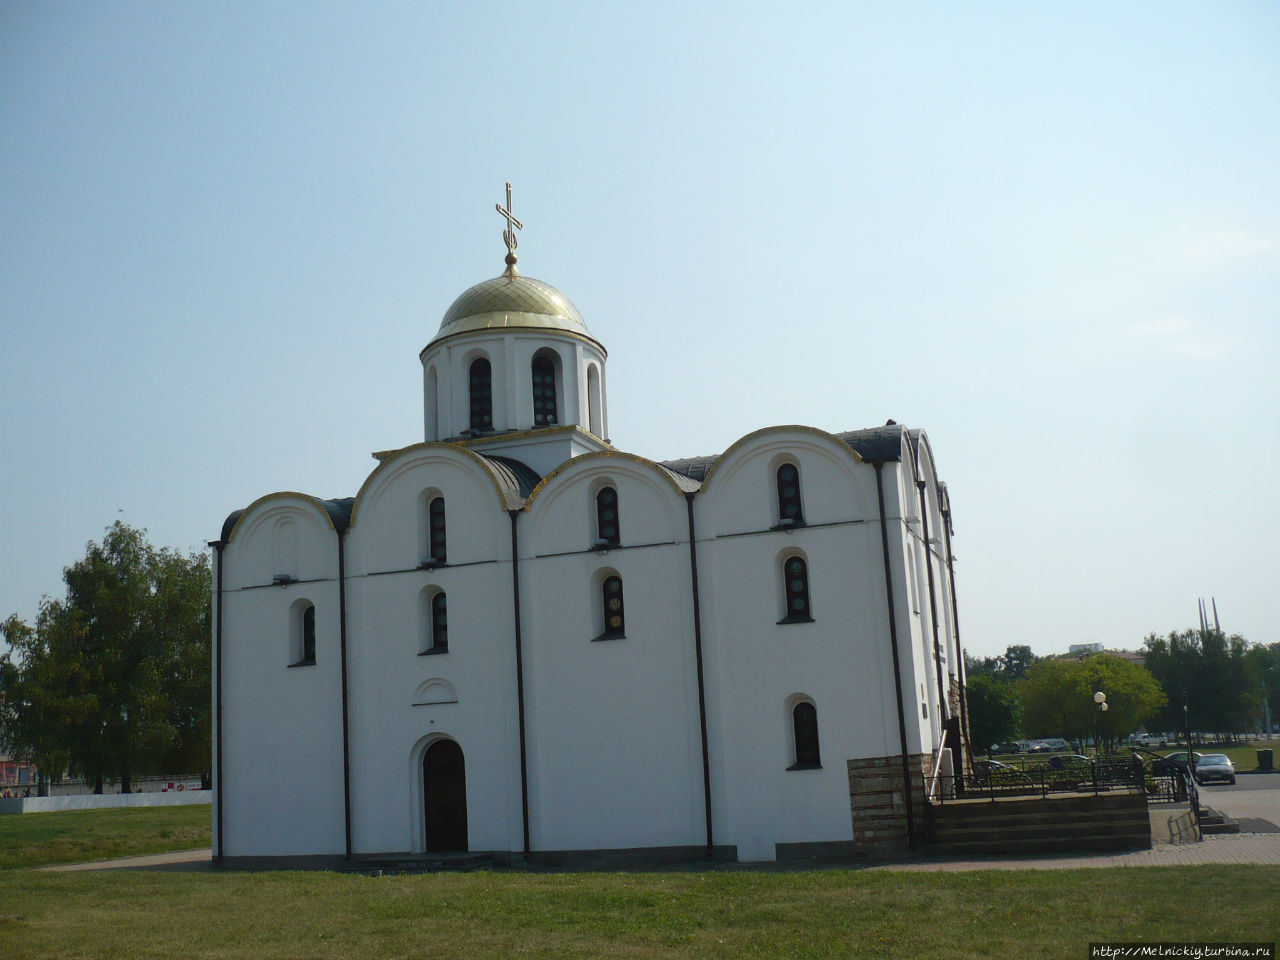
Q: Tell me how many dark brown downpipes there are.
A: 7